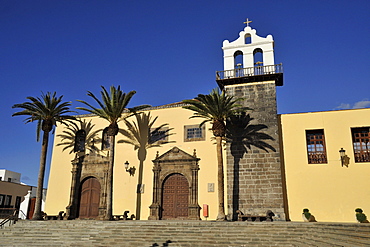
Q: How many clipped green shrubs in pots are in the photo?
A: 2